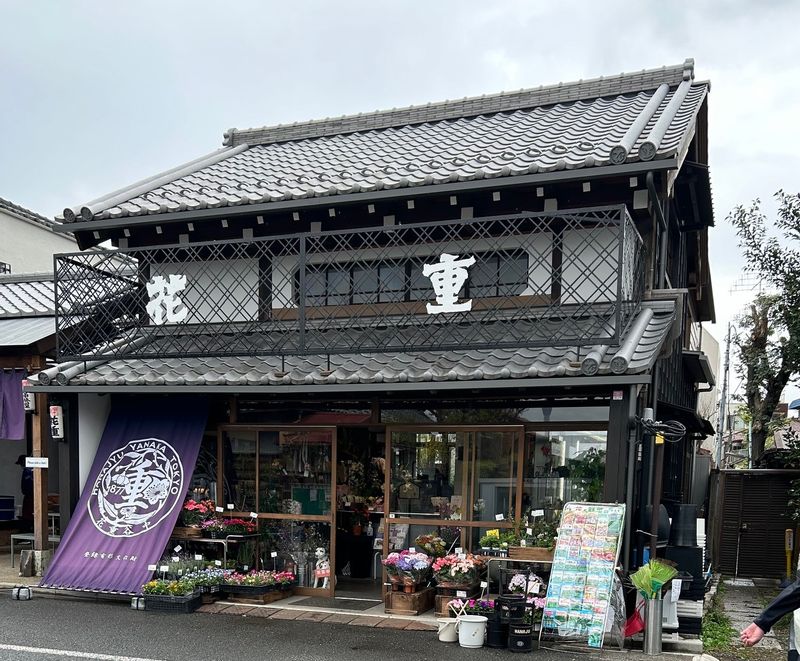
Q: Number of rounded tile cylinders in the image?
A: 8